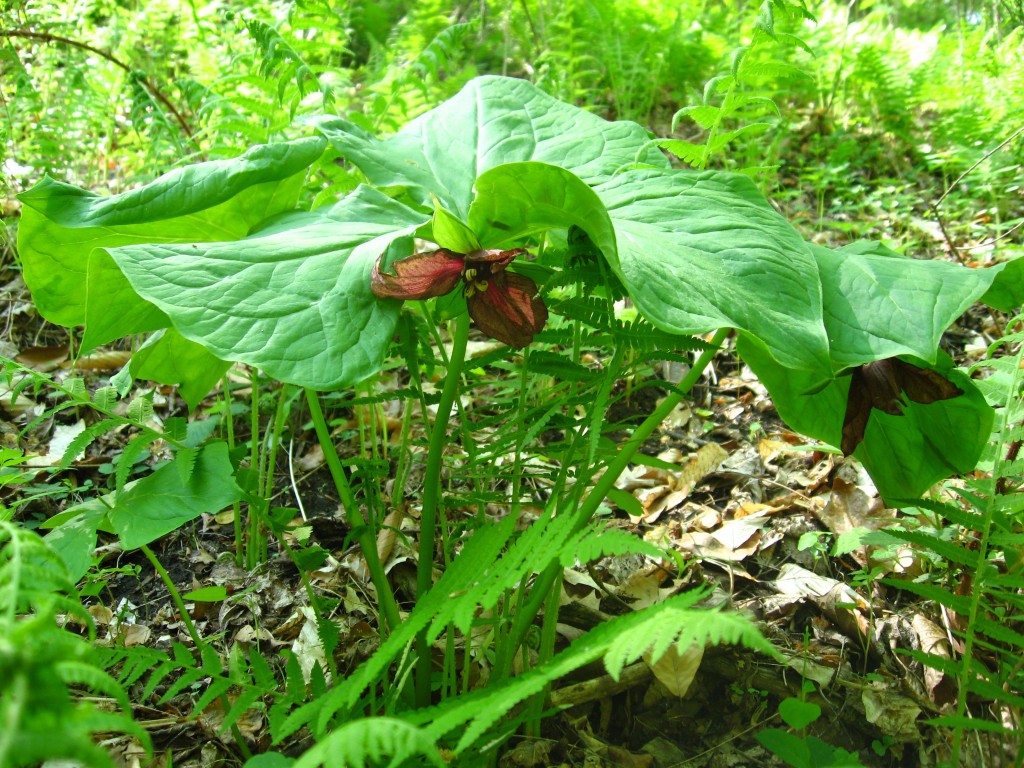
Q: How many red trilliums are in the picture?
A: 2